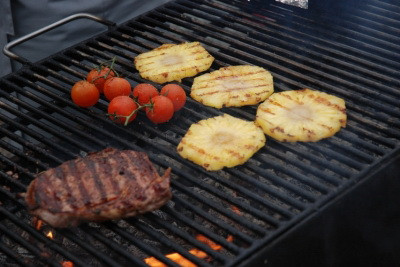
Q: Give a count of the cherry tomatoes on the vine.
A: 7